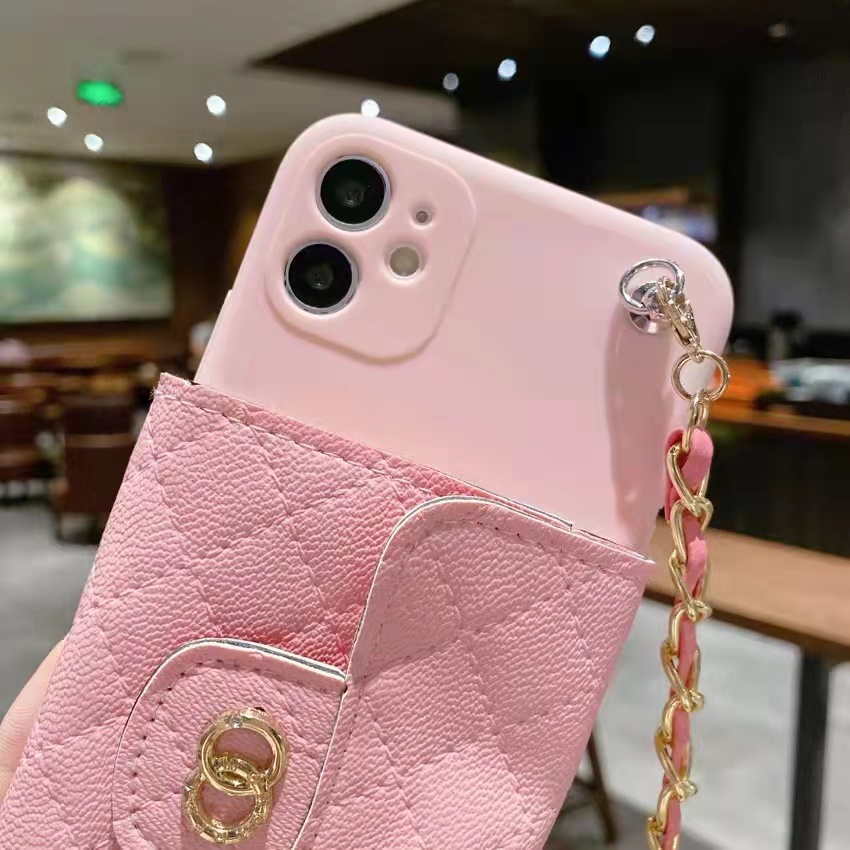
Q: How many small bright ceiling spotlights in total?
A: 9